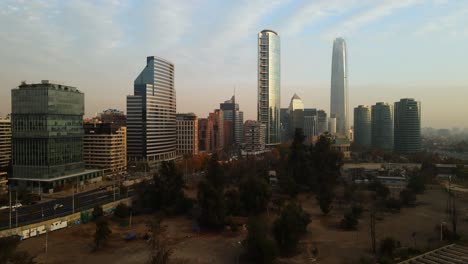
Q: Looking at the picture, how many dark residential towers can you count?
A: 3